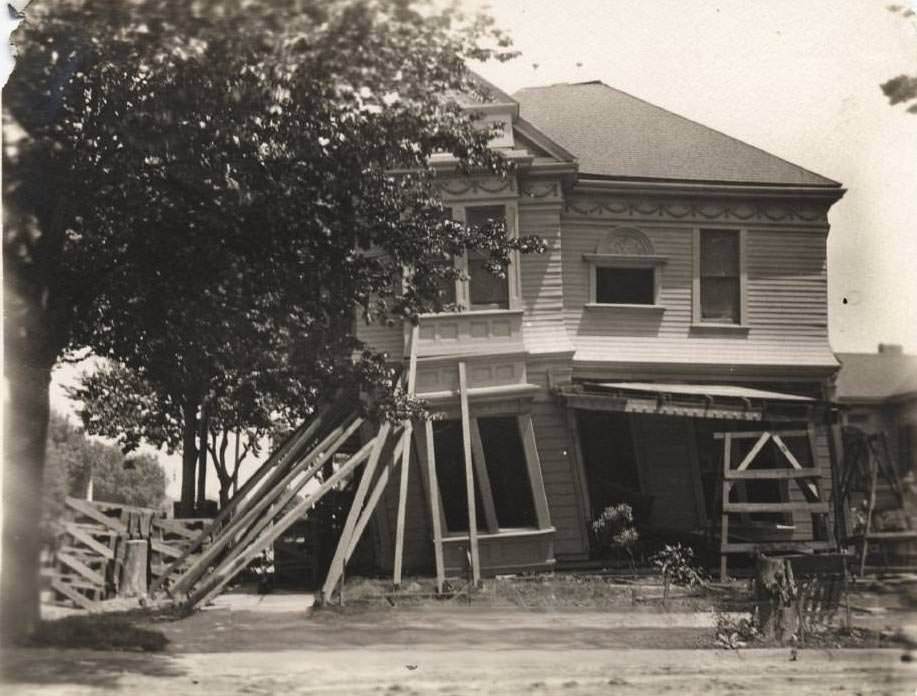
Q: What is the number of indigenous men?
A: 0